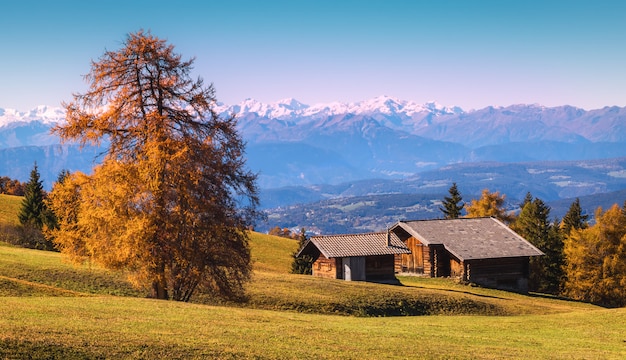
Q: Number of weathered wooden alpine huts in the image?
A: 2